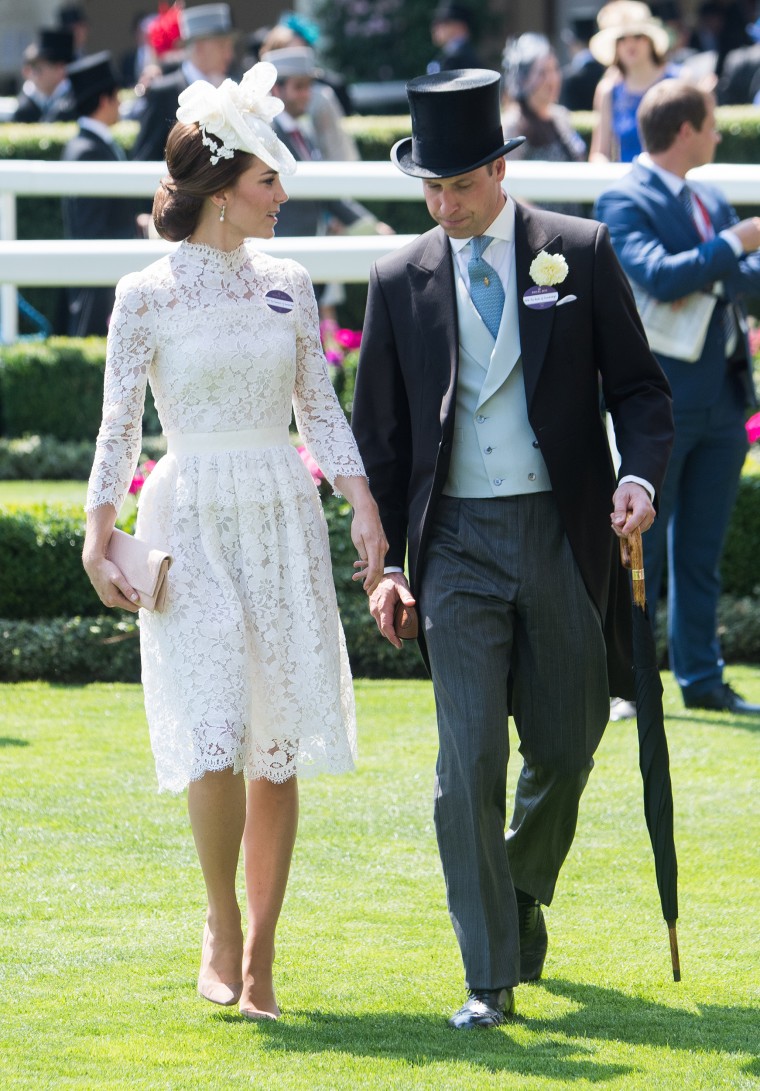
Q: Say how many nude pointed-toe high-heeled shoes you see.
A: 2